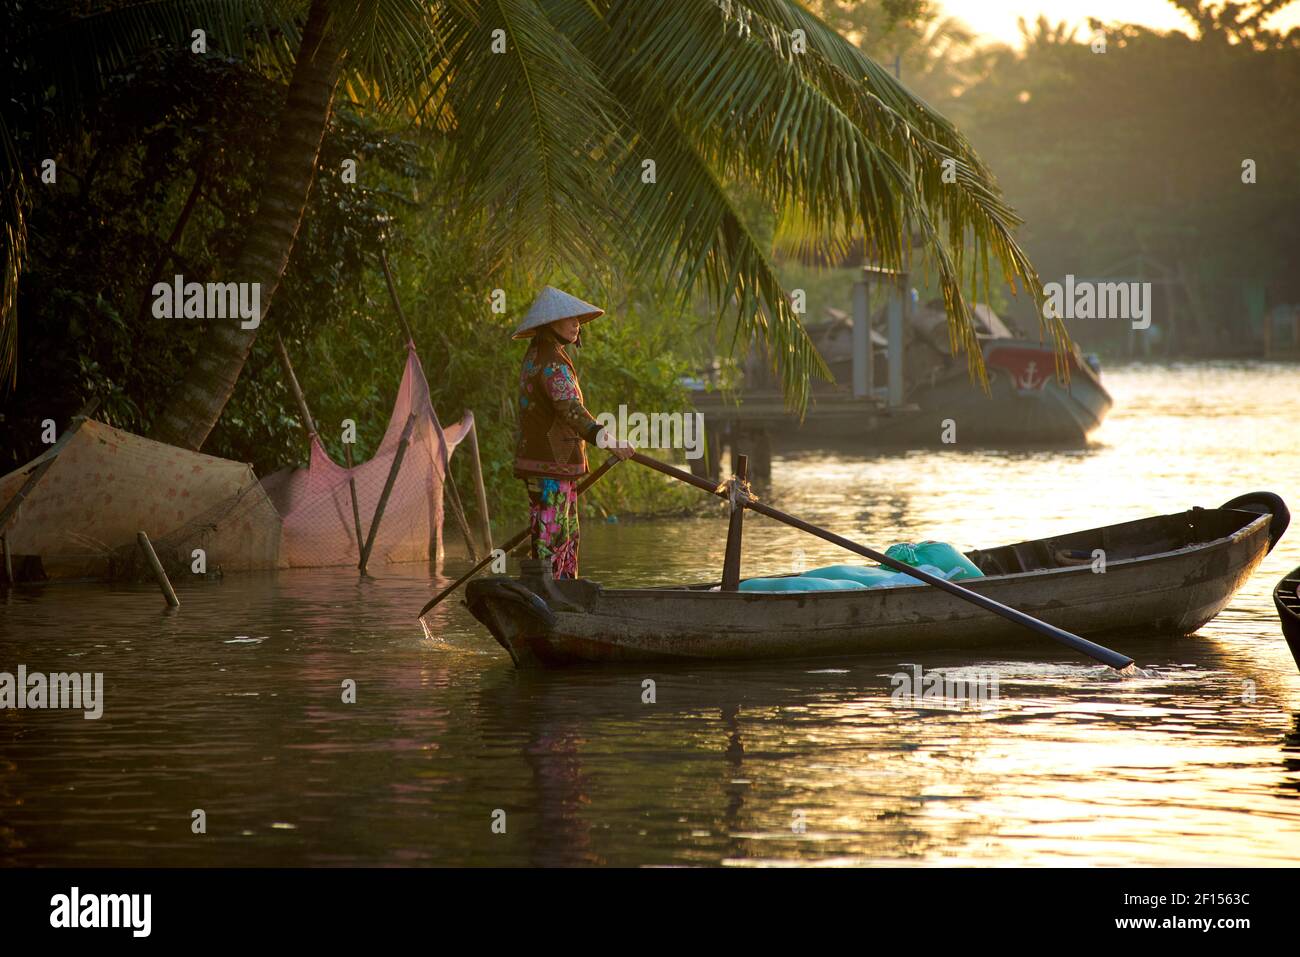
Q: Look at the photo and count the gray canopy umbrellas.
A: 0